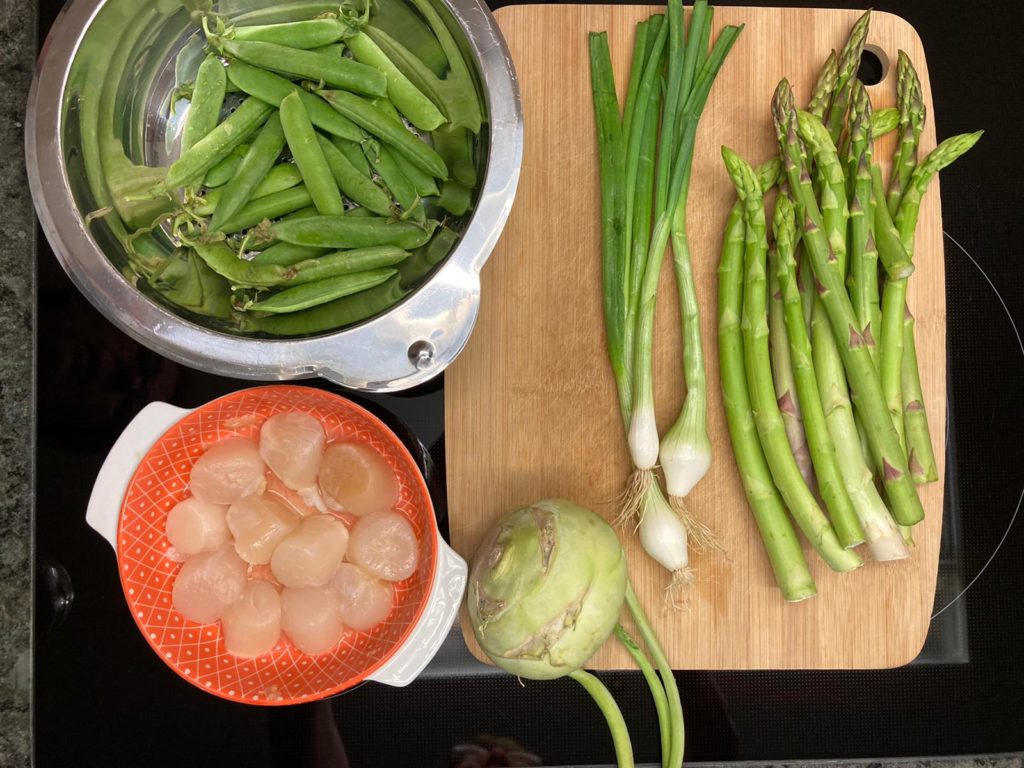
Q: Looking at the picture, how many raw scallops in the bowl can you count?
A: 11